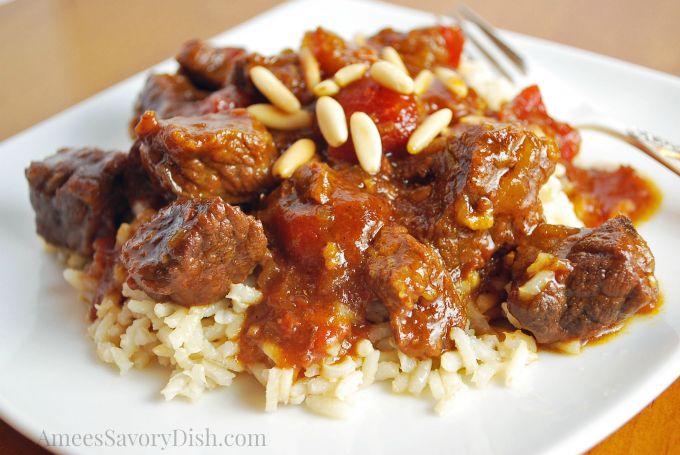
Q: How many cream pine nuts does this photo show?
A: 13